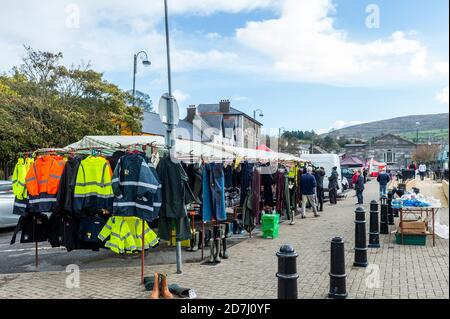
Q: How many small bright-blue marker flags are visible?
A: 0